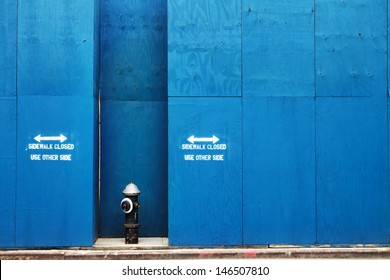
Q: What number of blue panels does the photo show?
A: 12